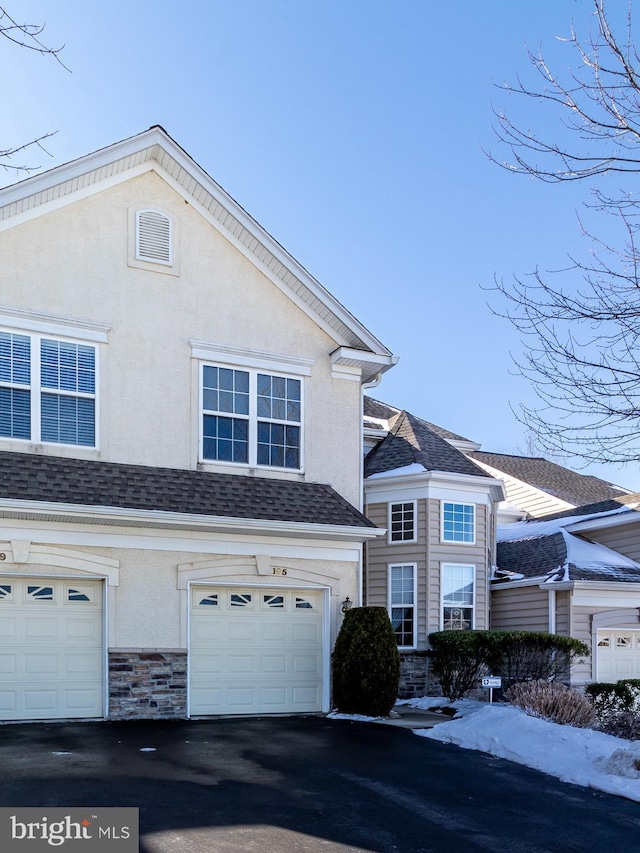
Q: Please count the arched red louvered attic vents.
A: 0